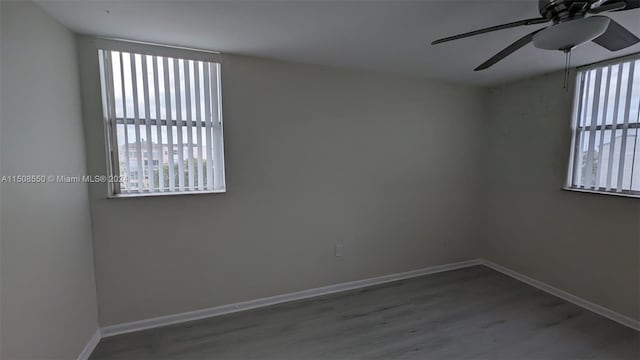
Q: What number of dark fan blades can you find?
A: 4